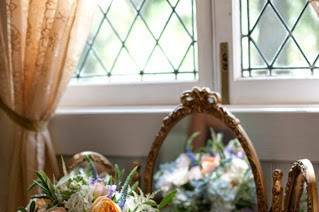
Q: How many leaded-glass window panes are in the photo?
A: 2